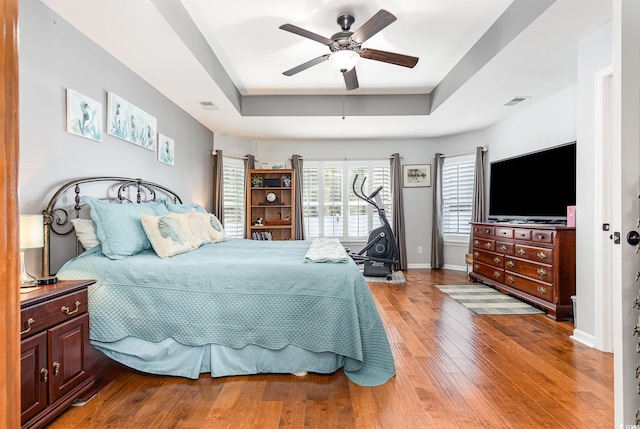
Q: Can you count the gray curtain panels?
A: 6